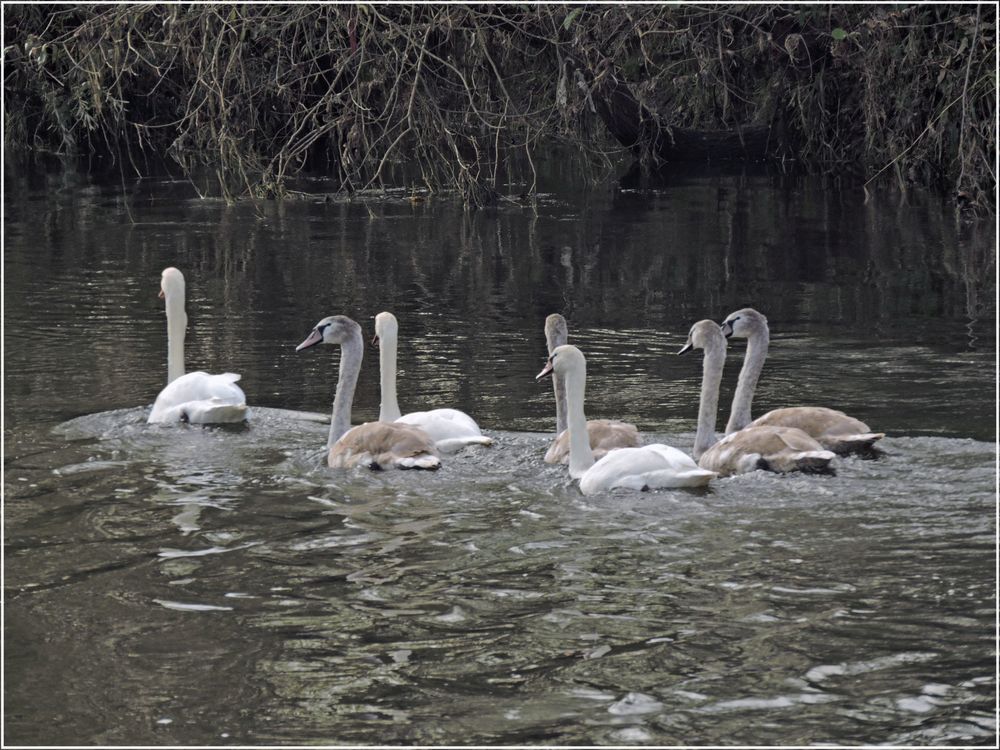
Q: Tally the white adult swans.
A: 3